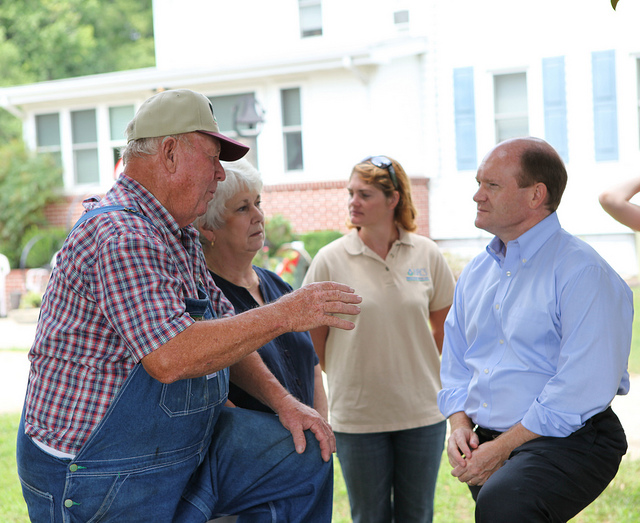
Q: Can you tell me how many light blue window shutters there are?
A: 3